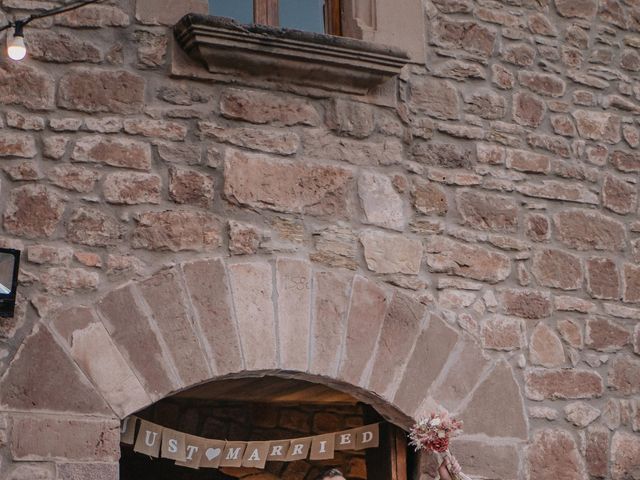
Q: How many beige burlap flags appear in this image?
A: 12